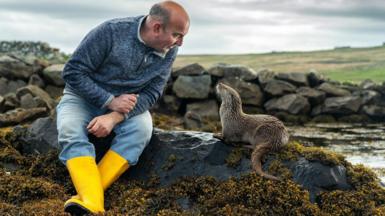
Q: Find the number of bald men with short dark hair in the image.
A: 1